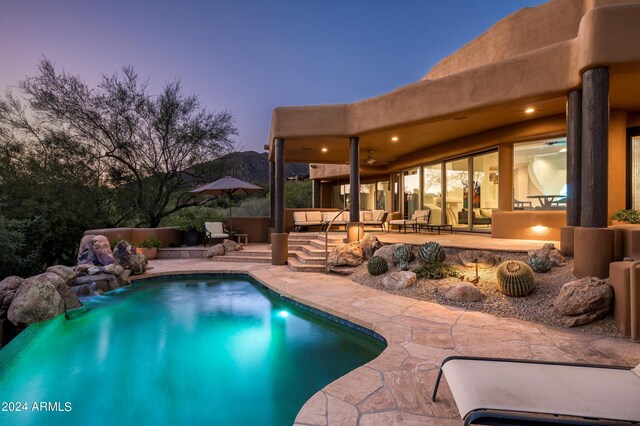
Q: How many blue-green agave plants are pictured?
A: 3